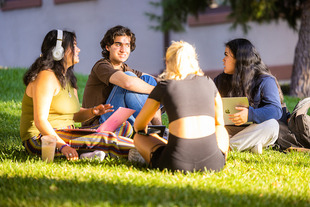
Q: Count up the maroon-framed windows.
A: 3